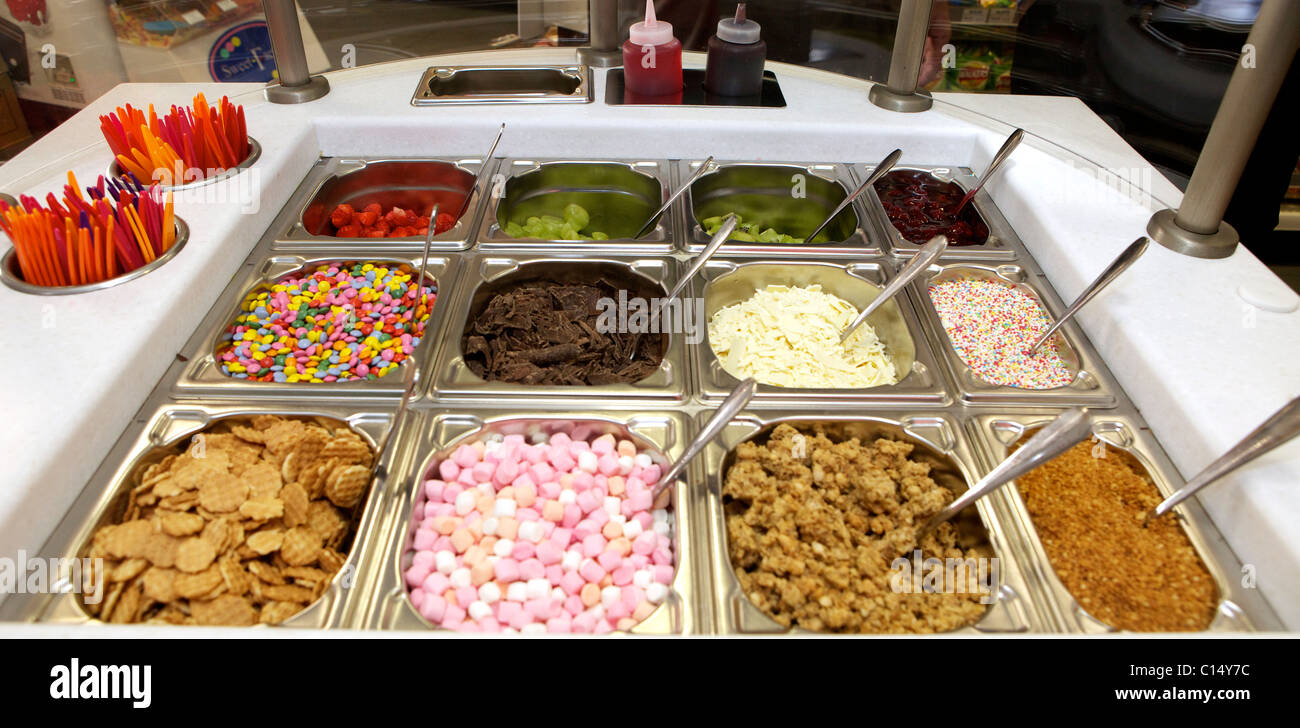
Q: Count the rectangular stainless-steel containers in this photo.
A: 13